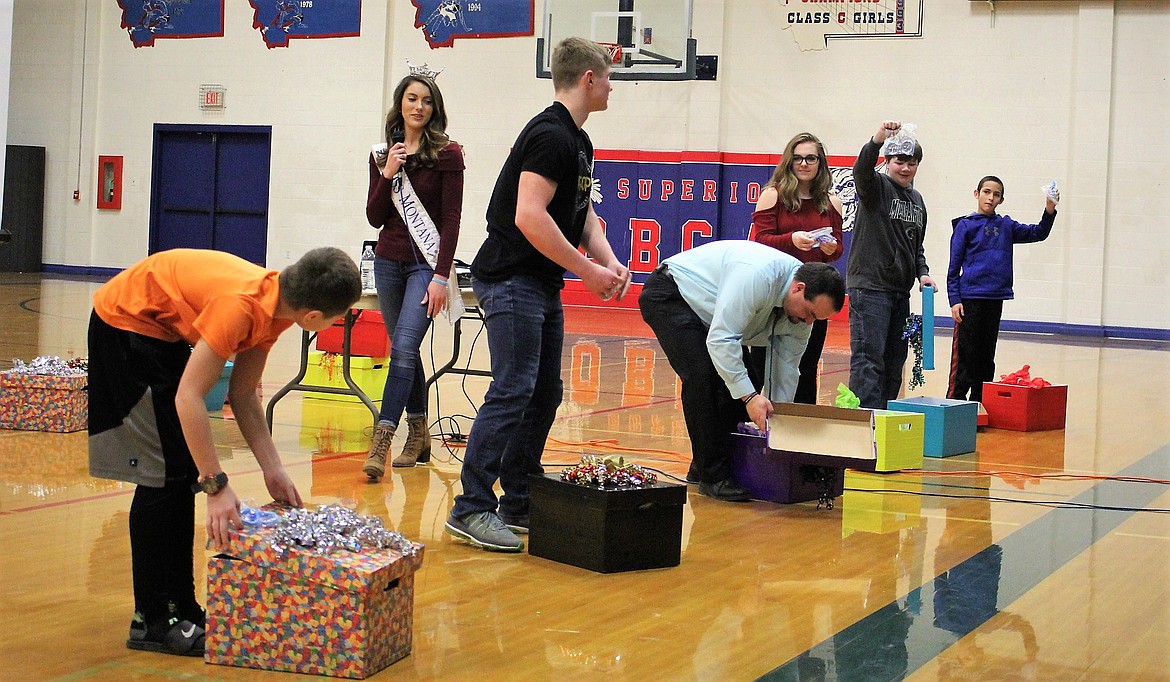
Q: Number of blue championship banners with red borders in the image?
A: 3